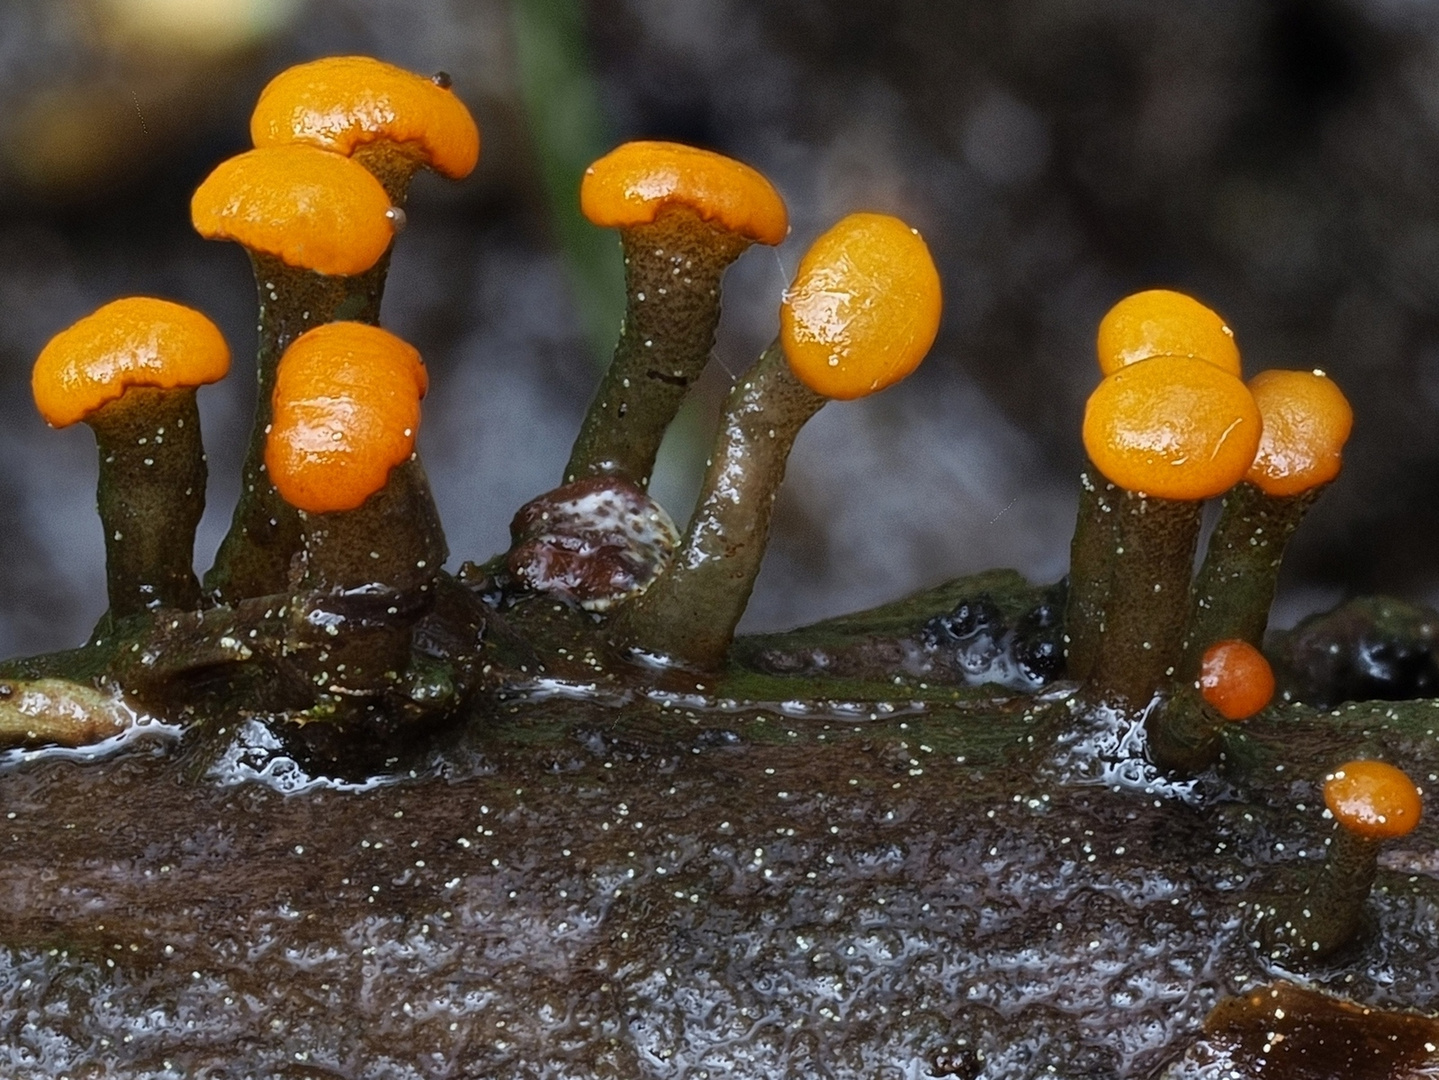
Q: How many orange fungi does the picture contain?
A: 11